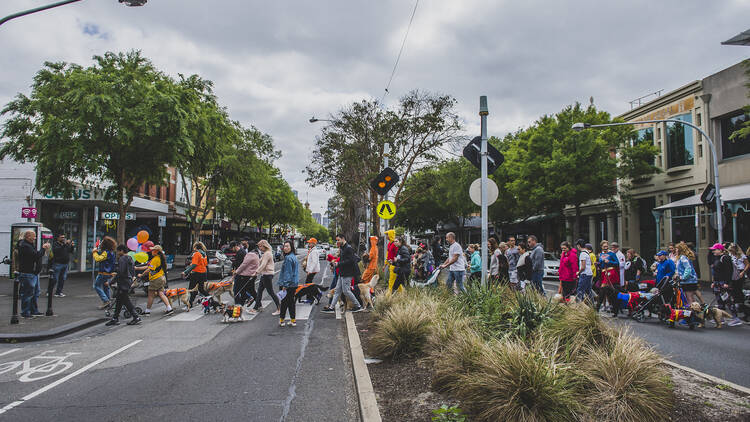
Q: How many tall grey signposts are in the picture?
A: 2